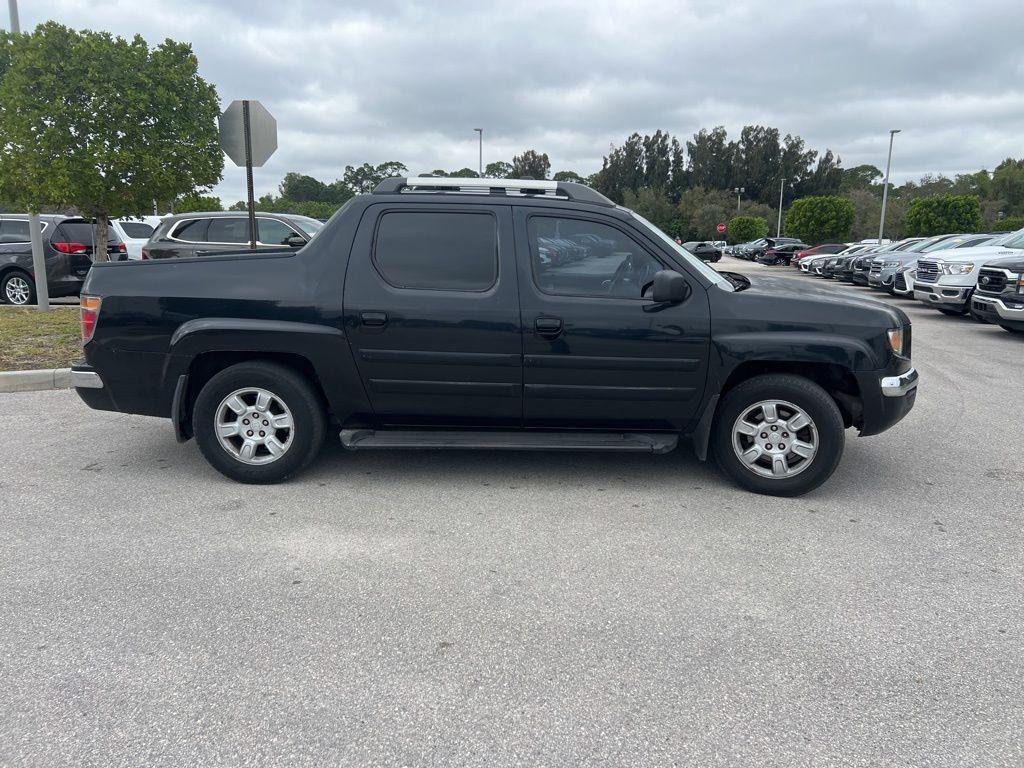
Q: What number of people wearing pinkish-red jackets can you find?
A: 0